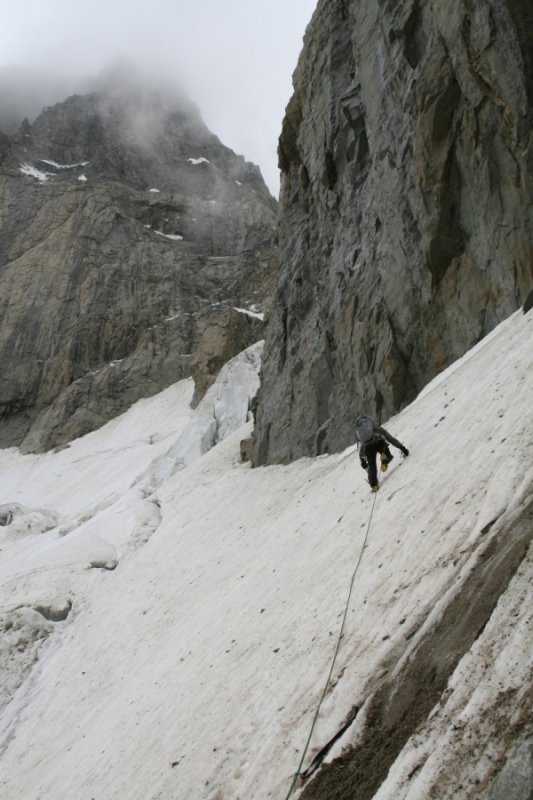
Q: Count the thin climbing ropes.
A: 1